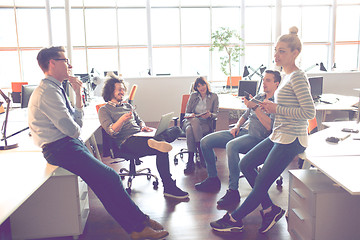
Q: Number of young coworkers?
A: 5